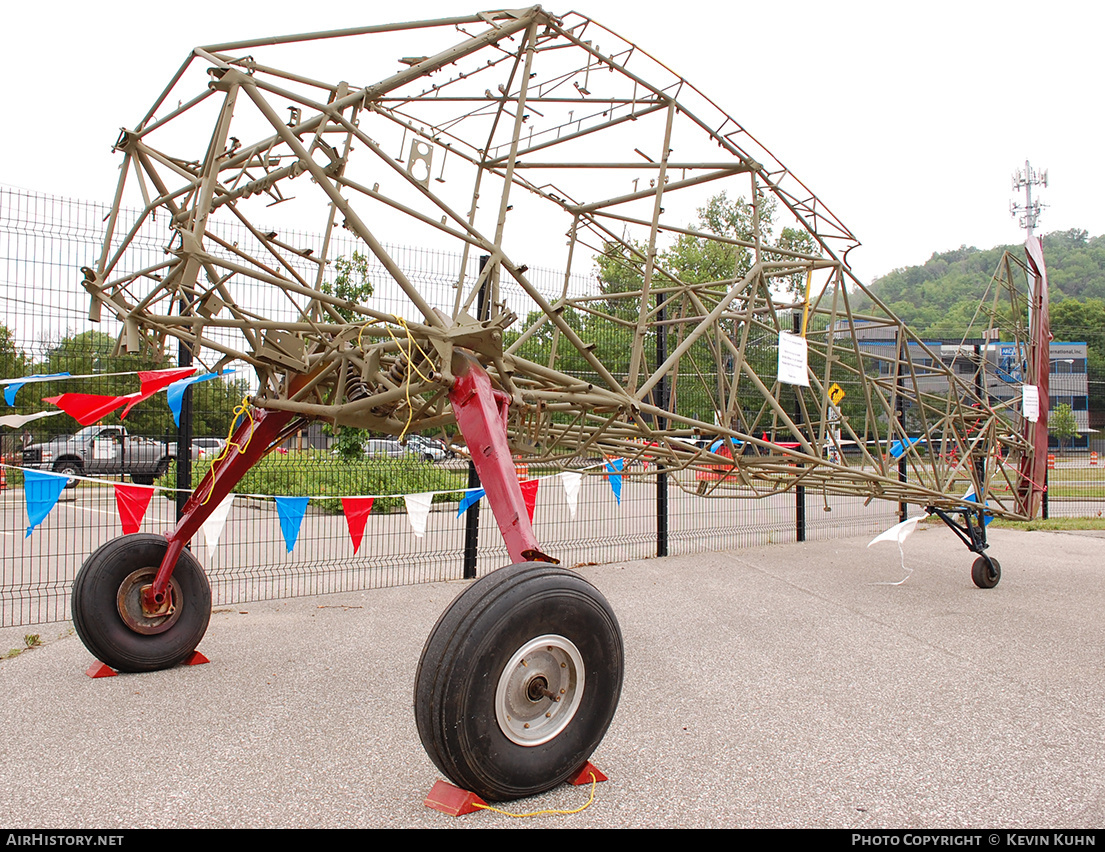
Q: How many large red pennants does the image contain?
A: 5